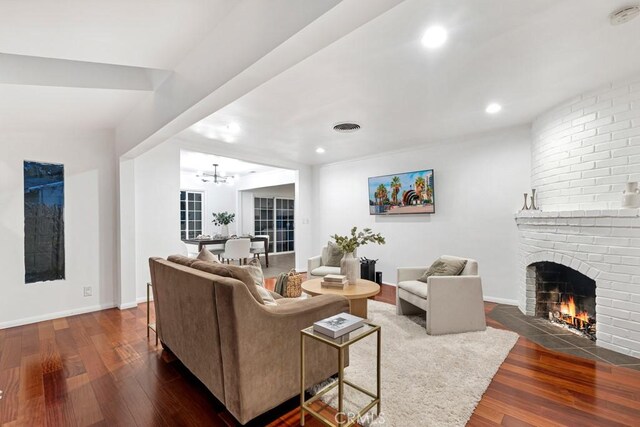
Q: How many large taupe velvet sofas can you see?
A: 1